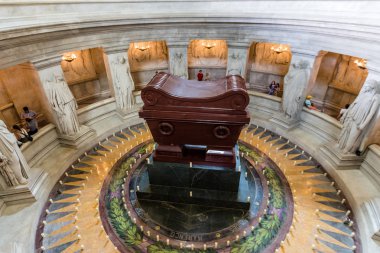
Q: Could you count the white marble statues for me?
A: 7